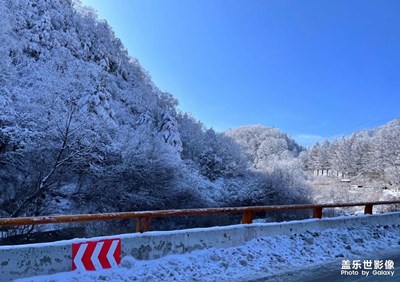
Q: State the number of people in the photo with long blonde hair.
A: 0